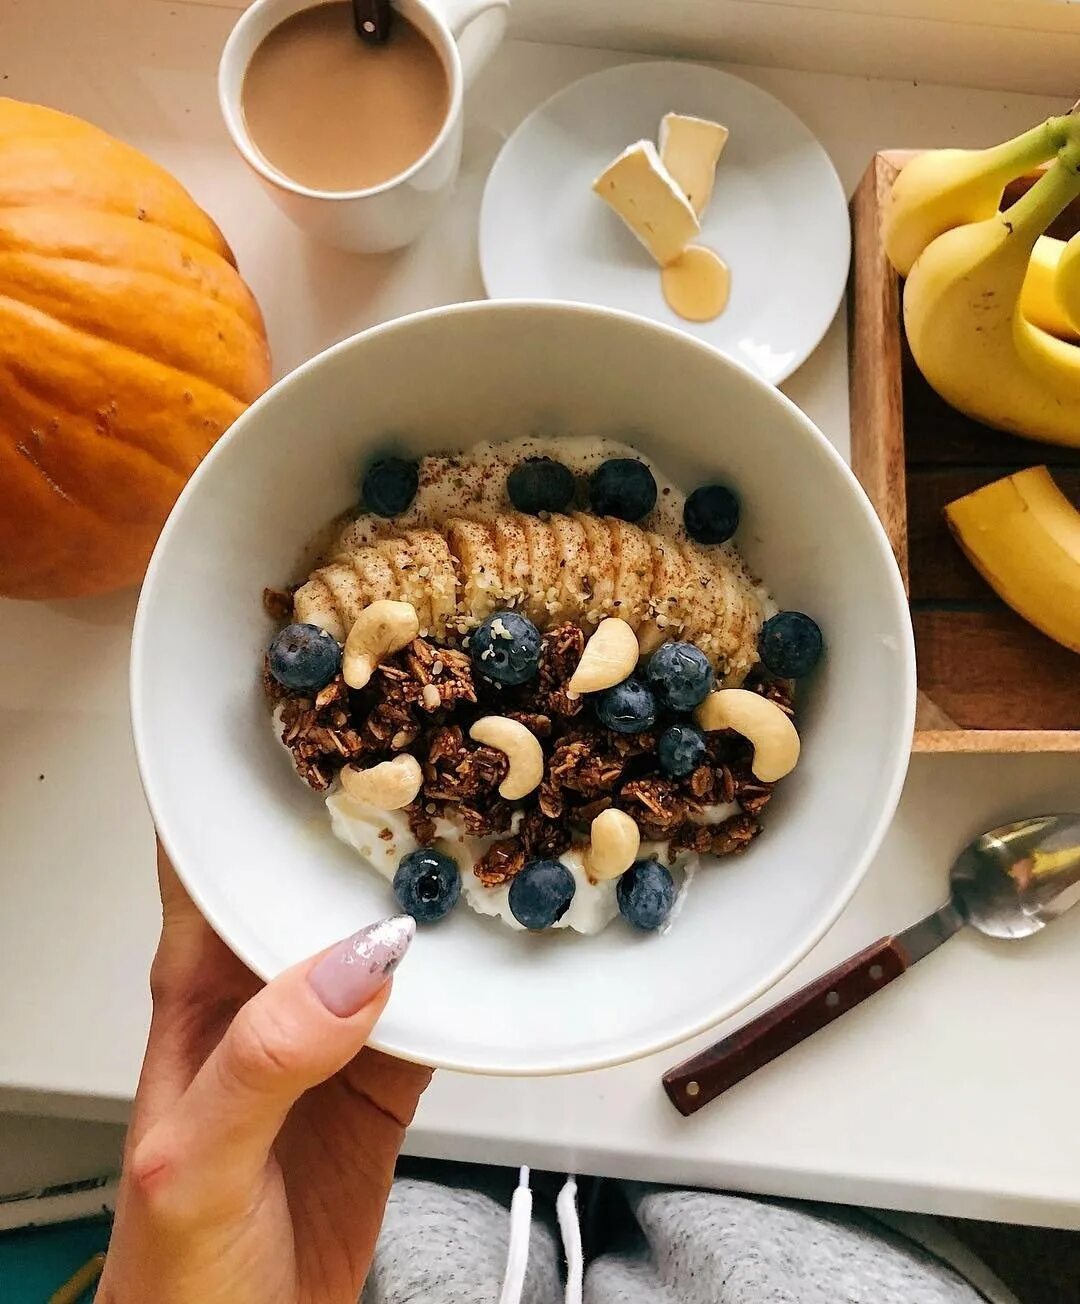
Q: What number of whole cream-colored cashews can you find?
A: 6